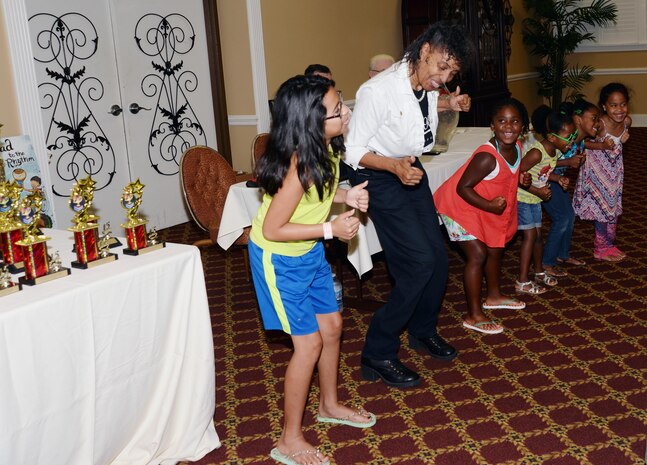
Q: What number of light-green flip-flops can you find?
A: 2